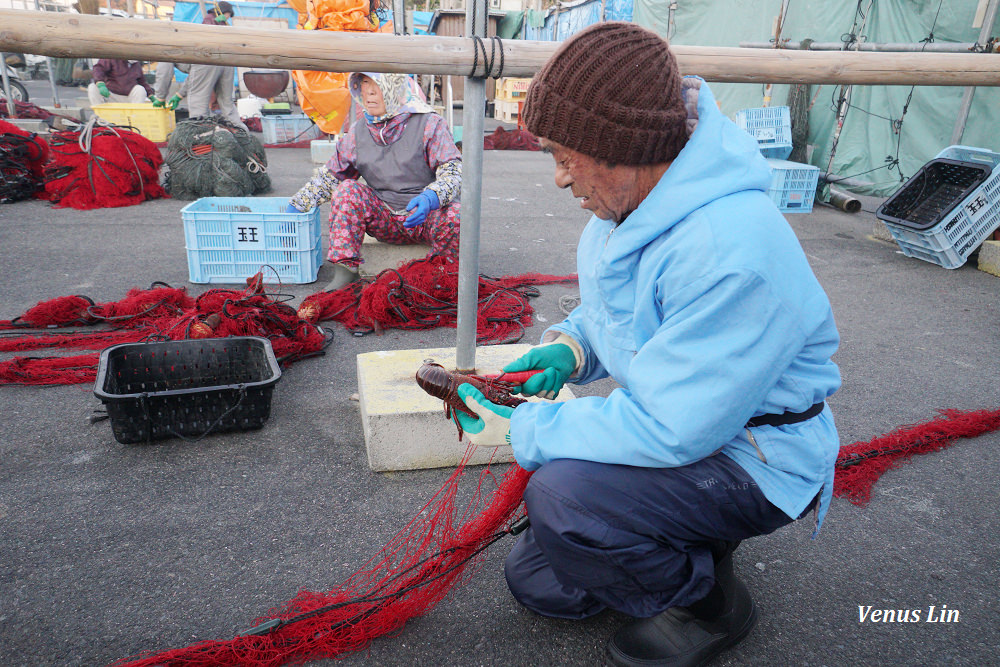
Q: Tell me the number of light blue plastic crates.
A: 5